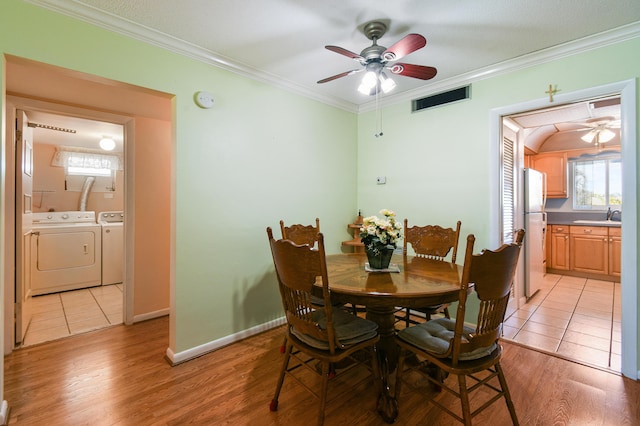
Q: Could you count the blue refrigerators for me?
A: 0